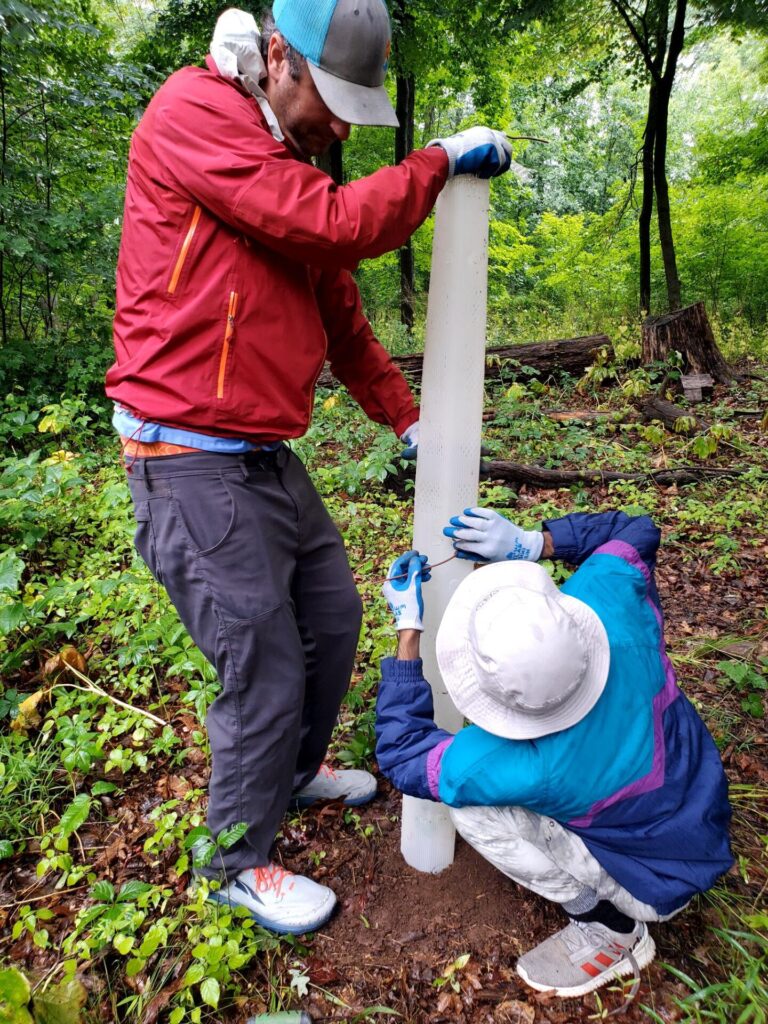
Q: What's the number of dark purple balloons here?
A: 0